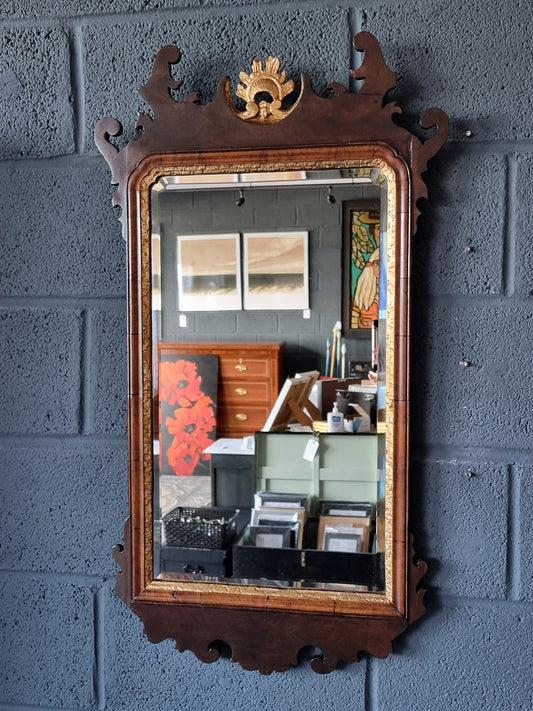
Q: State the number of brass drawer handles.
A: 3